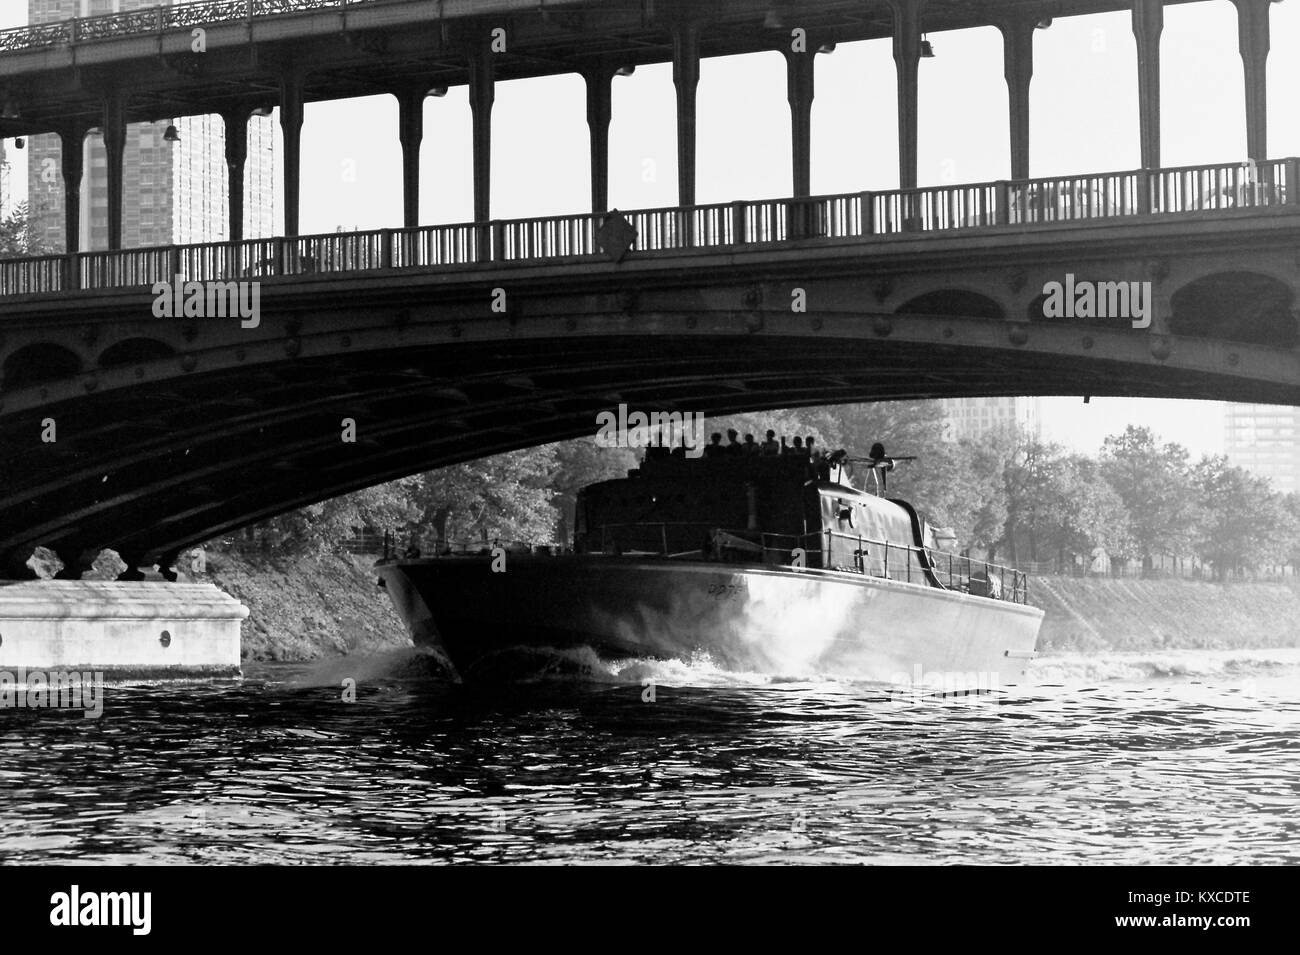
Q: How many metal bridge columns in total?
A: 13